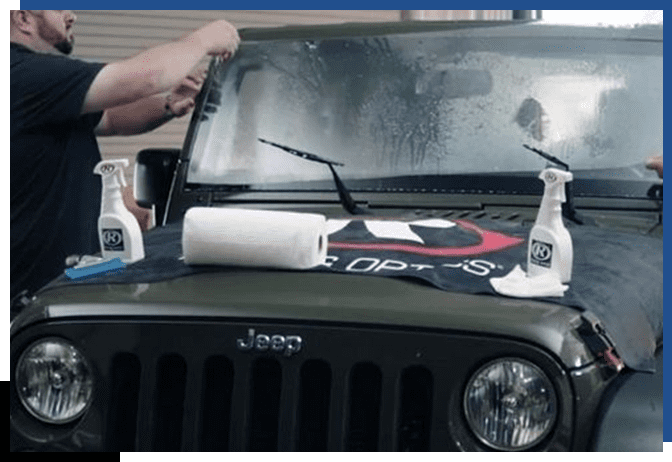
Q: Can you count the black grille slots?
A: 7